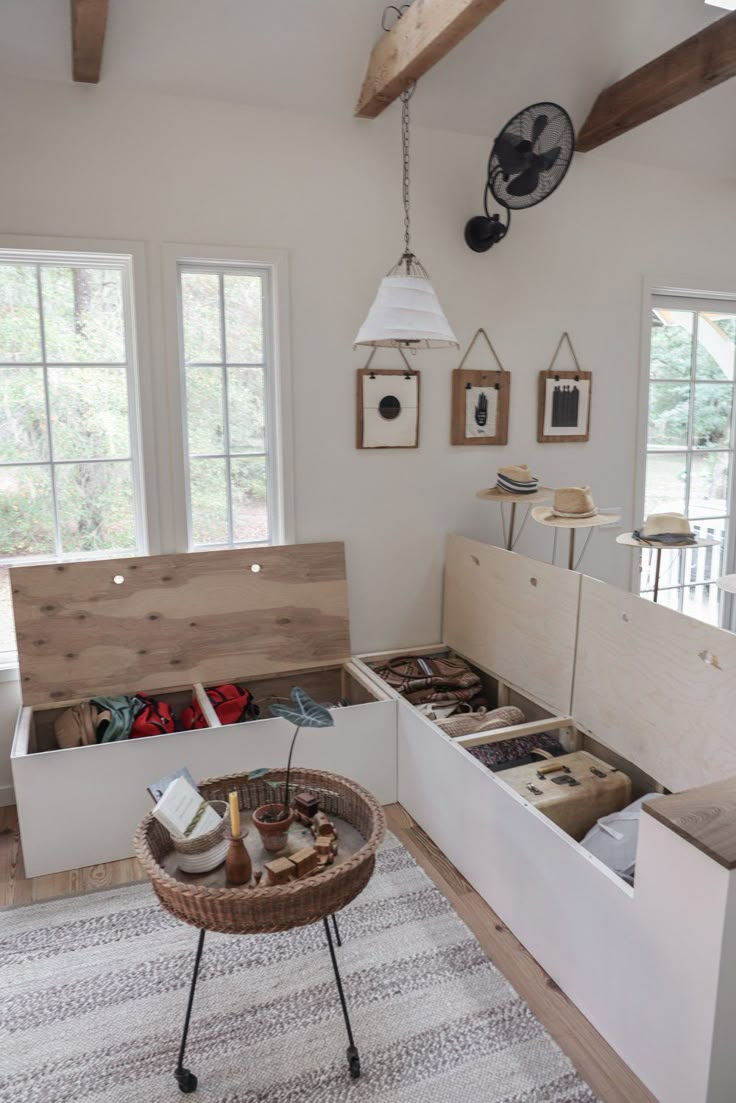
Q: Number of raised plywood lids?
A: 3